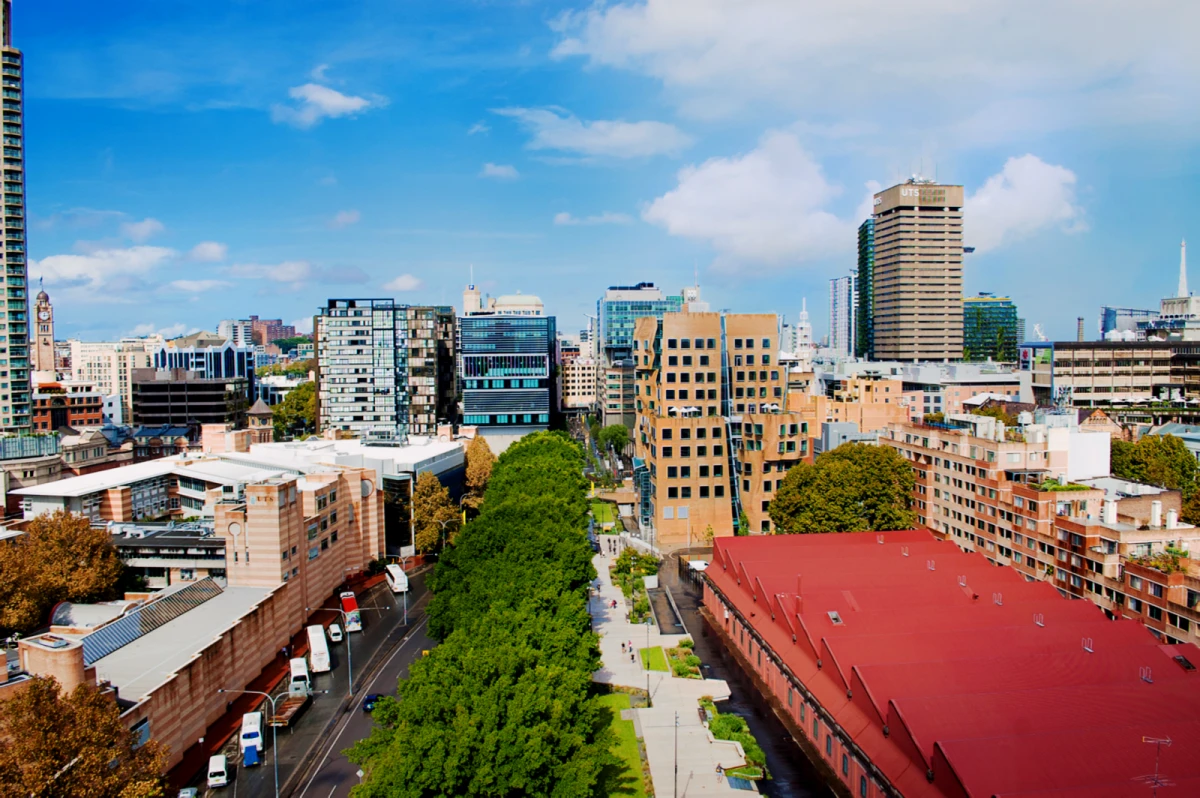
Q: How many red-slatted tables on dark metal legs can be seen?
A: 0